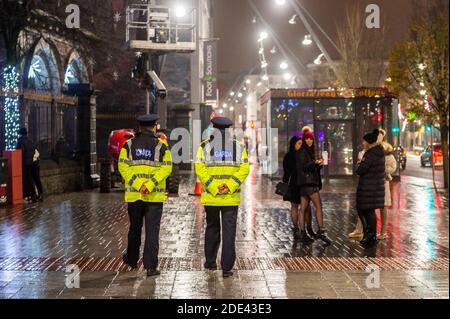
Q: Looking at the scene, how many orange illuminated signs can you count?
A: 1